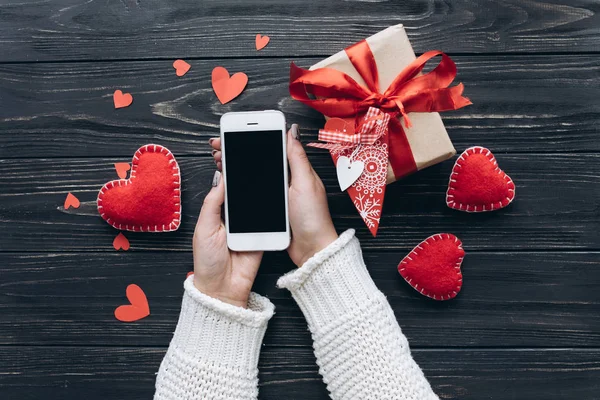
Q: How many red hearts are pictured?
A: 11